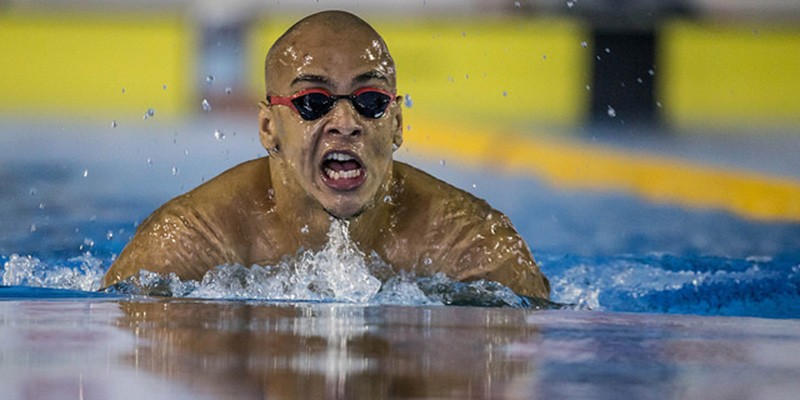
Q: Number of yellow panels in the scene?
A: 3